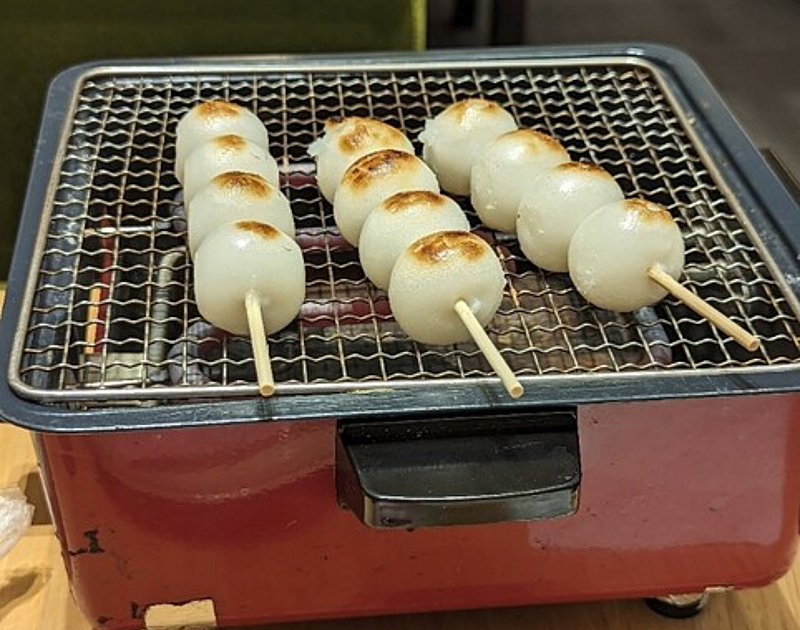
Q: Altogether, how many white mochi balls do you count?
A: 12